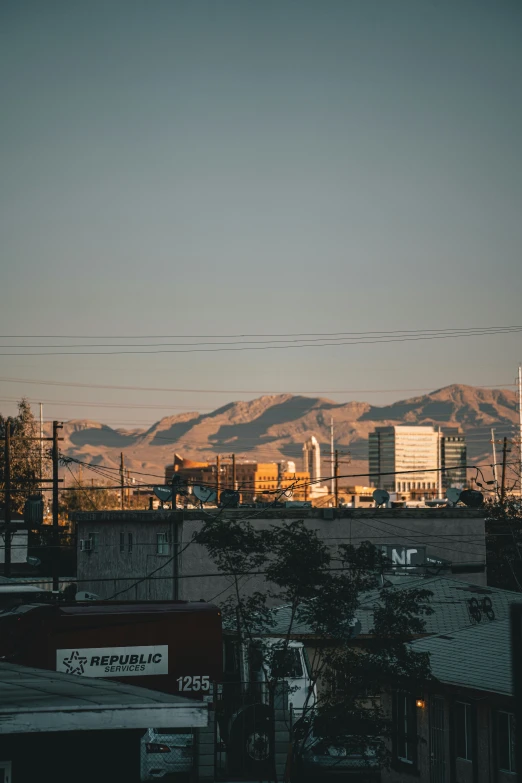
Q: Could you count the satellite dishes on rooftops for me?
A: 6